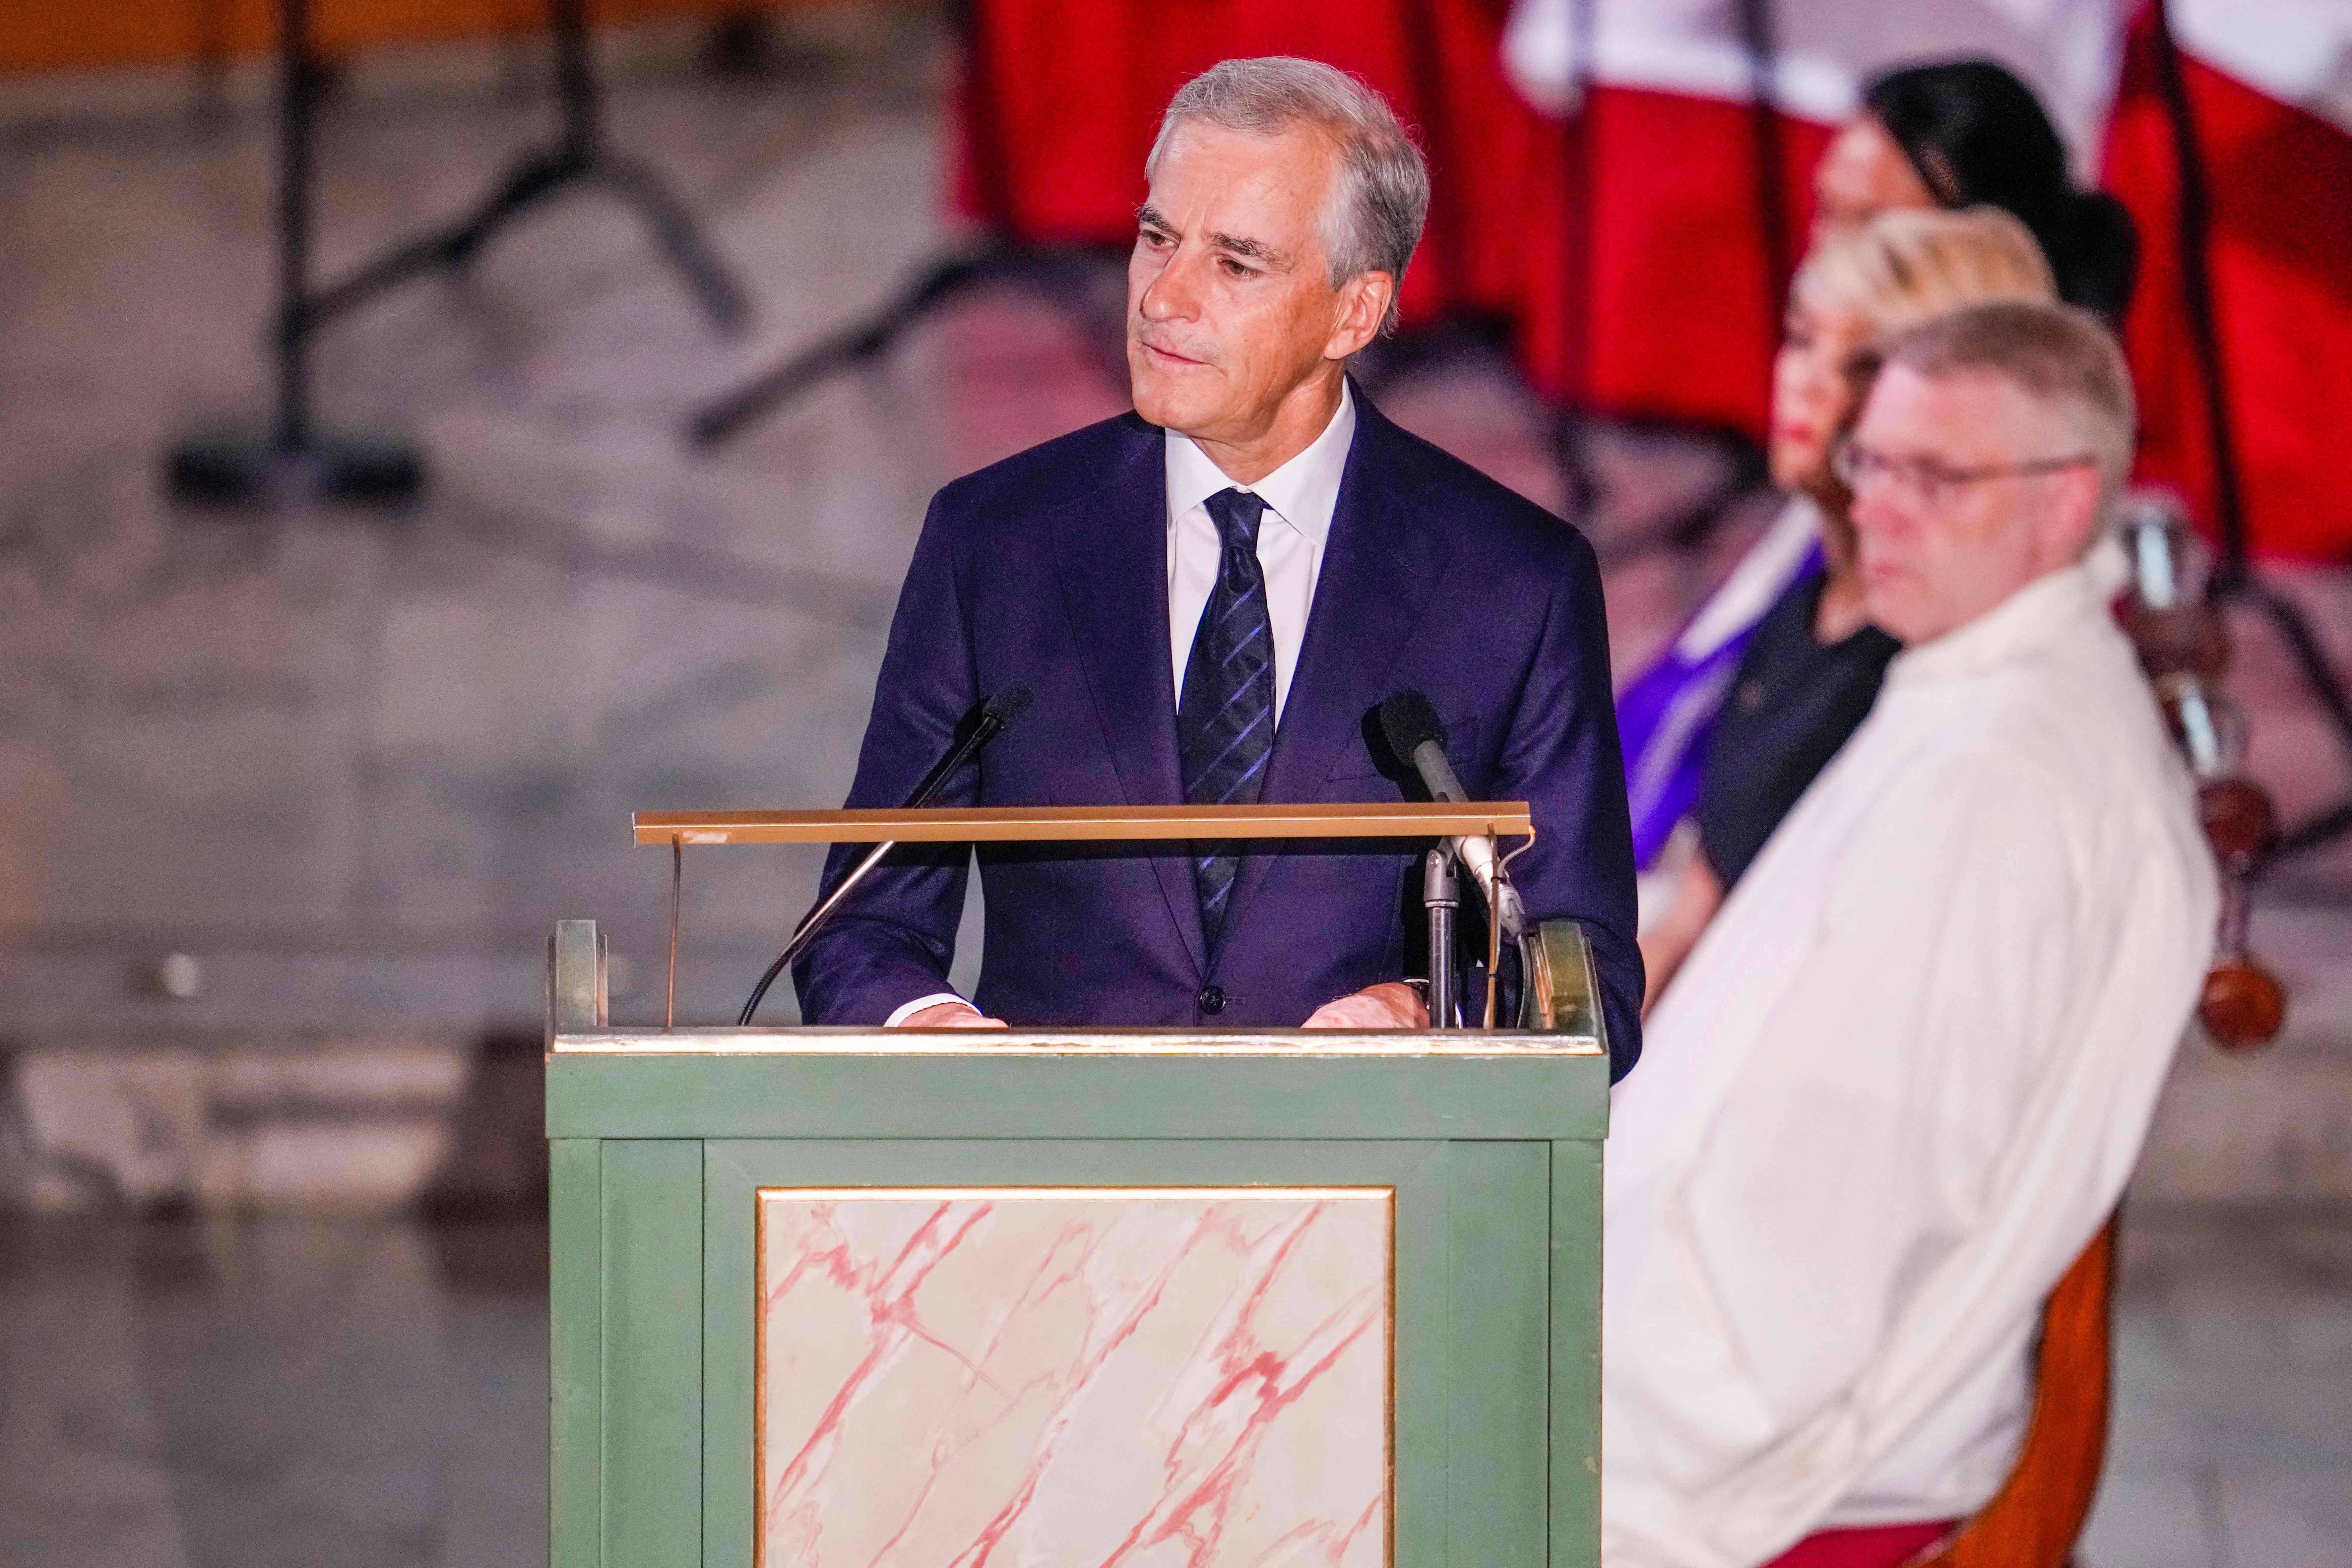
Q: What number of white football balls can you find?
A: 0